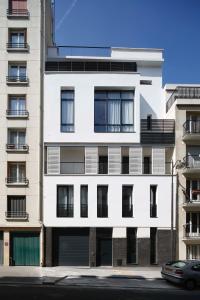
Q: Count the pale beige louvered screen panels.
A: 5